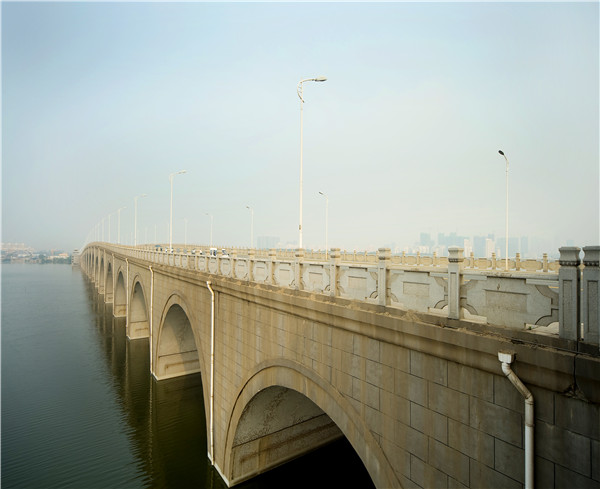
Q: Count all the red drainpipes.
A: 0